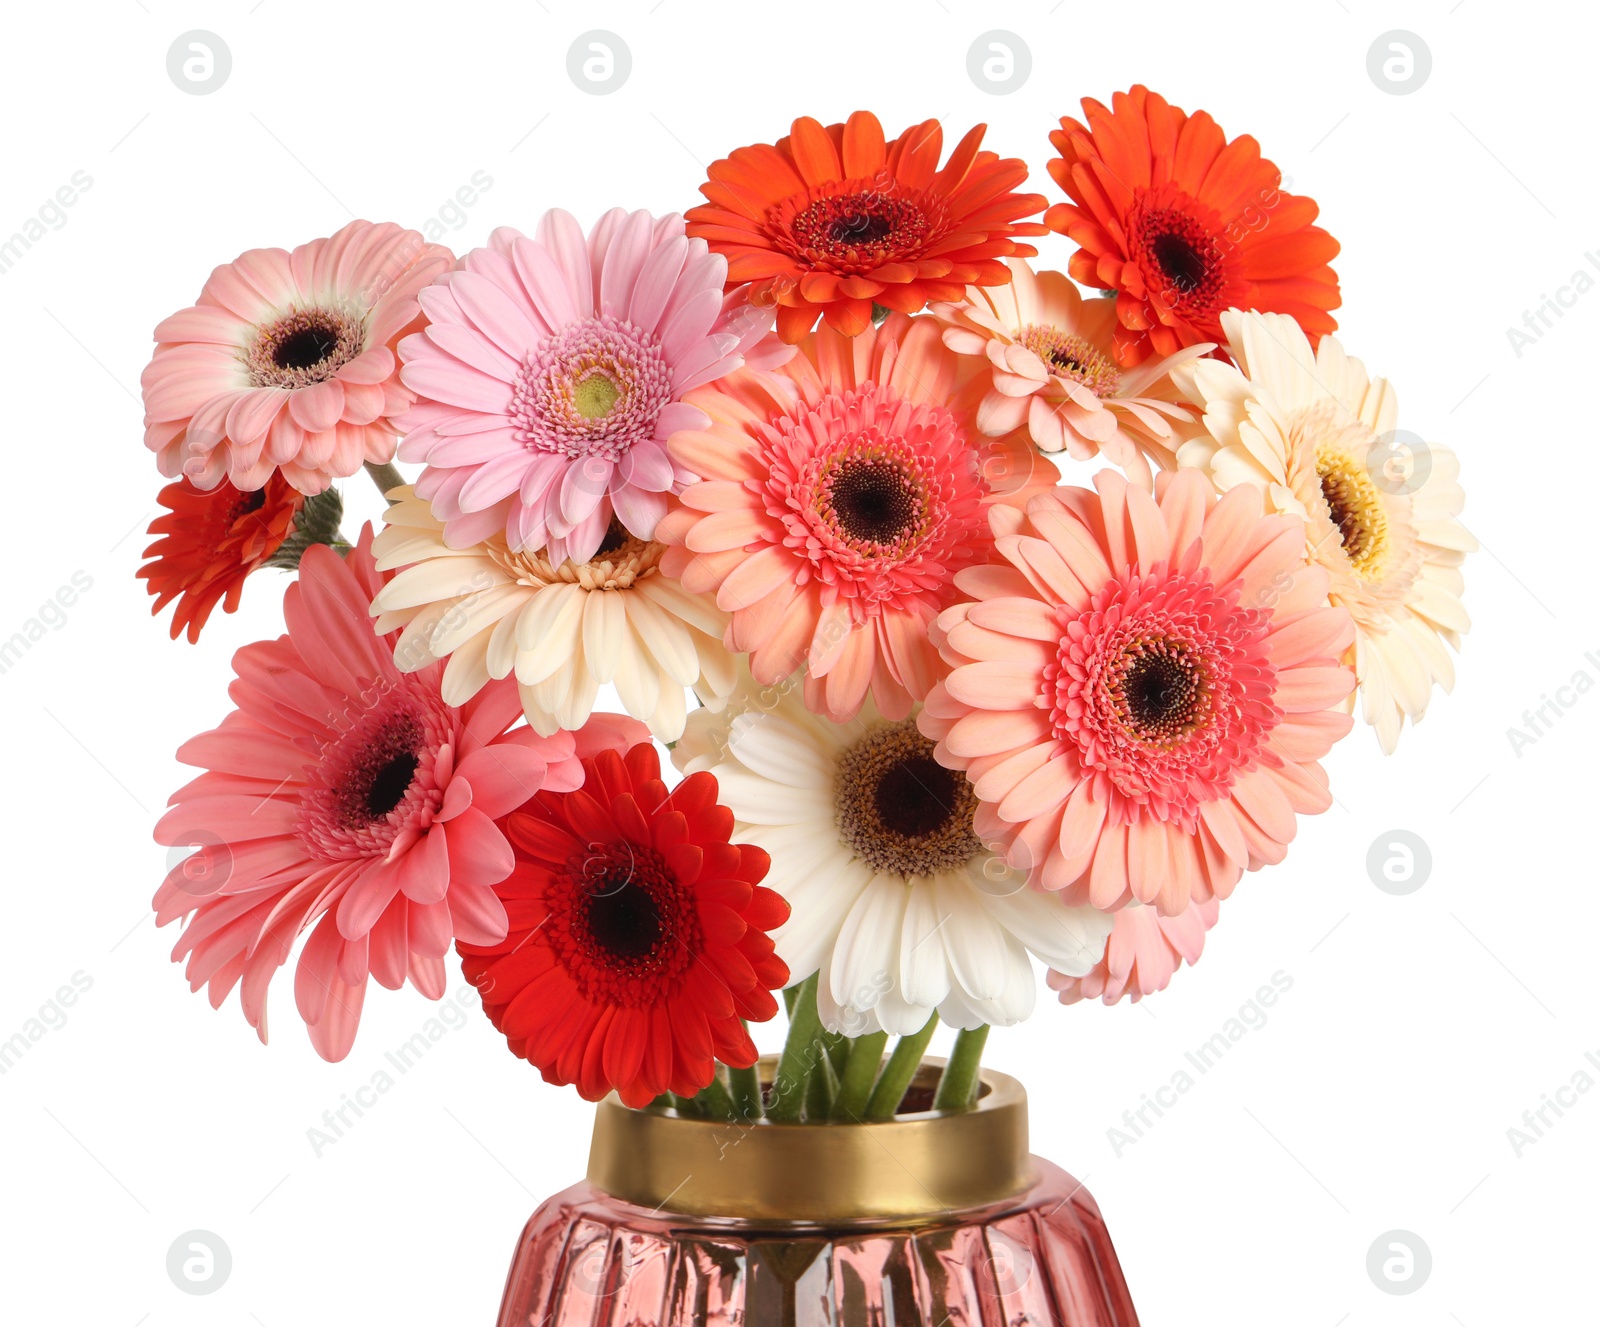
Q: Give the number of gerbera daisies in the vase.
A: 14